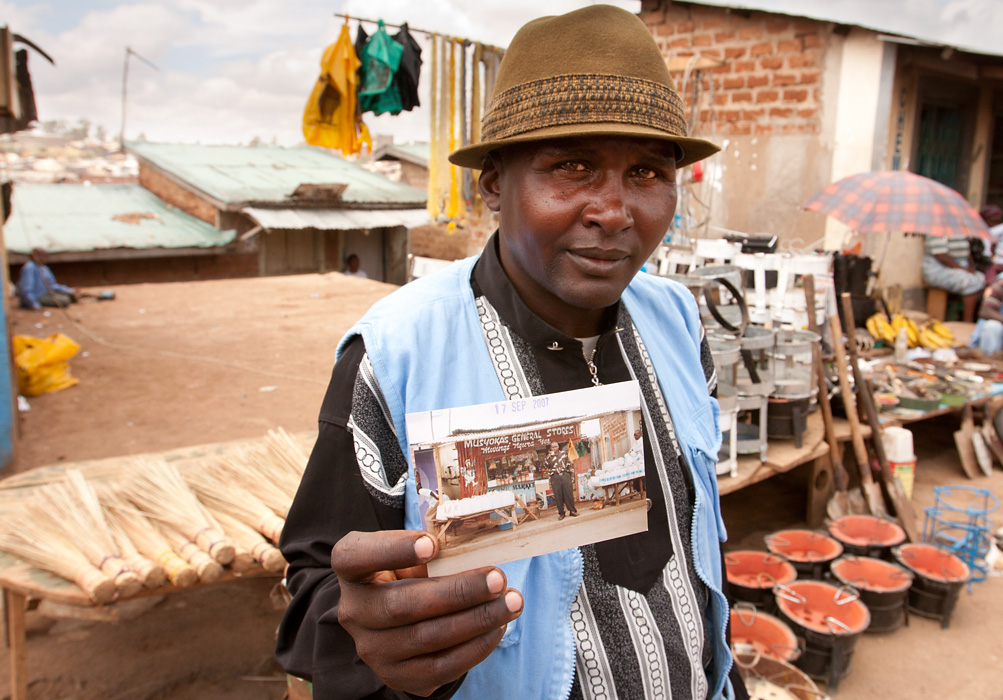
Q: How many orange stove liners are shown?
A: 7